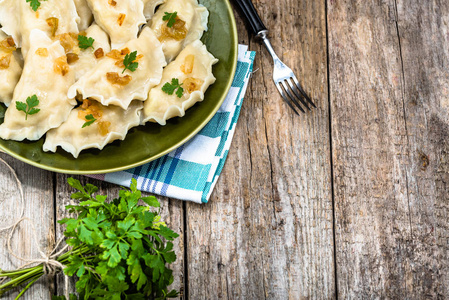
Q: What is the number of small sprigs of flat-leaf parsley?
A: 7